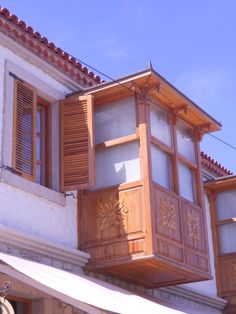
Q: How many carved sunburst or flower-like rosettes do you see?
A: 3